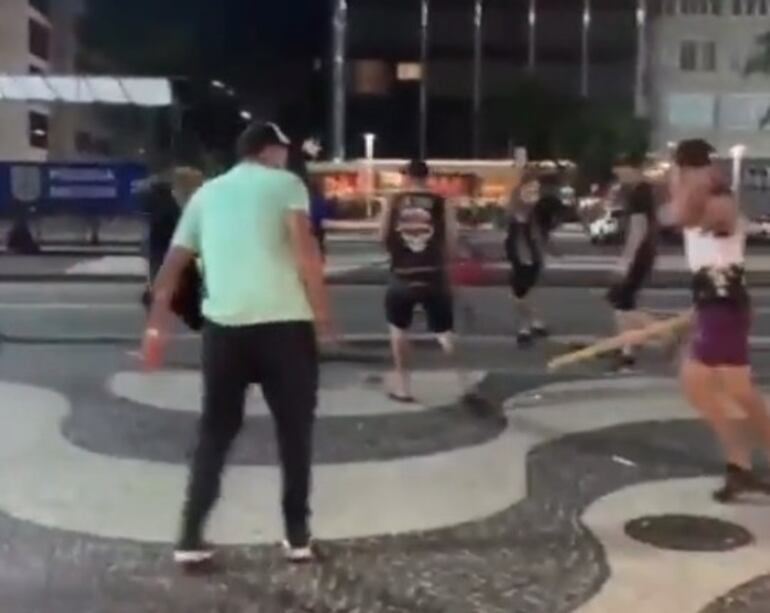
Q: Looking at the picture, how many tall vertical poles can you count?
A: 6